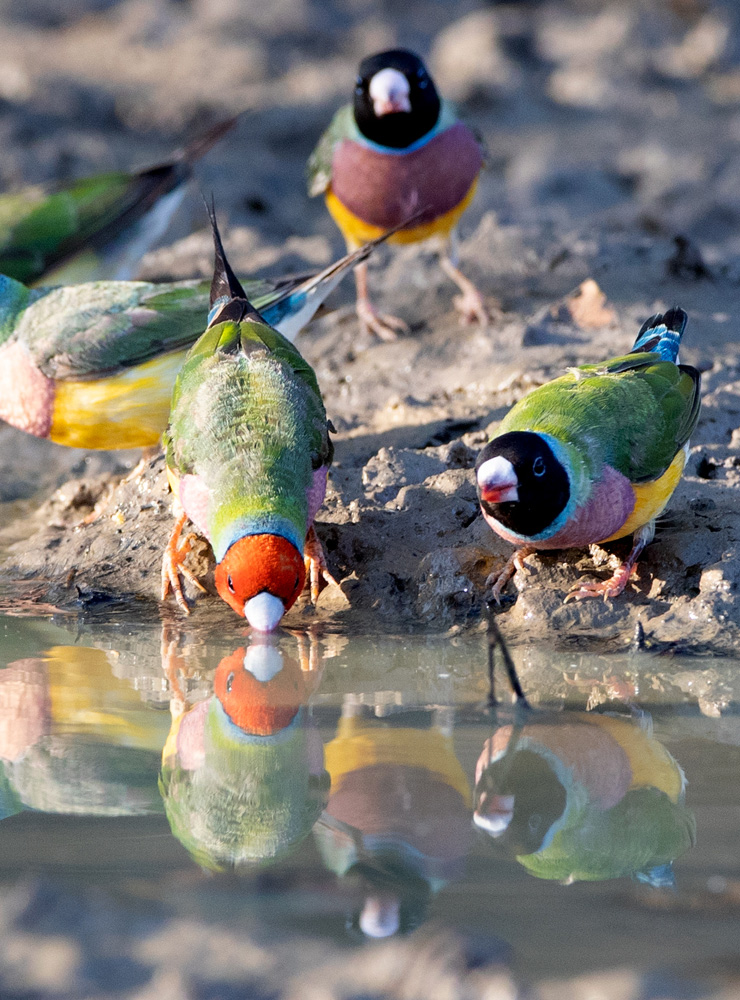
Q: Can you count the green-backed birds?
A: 5